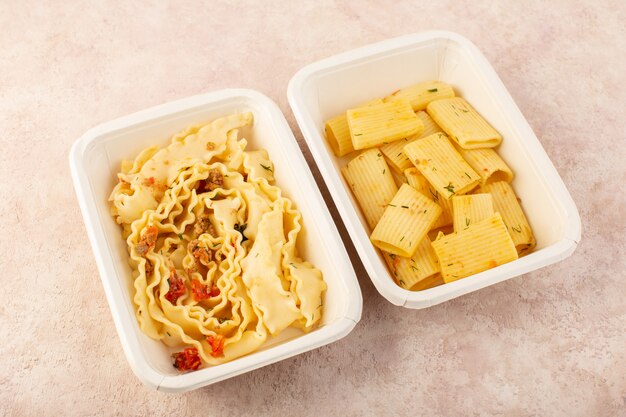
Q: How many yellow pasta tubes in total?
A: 14